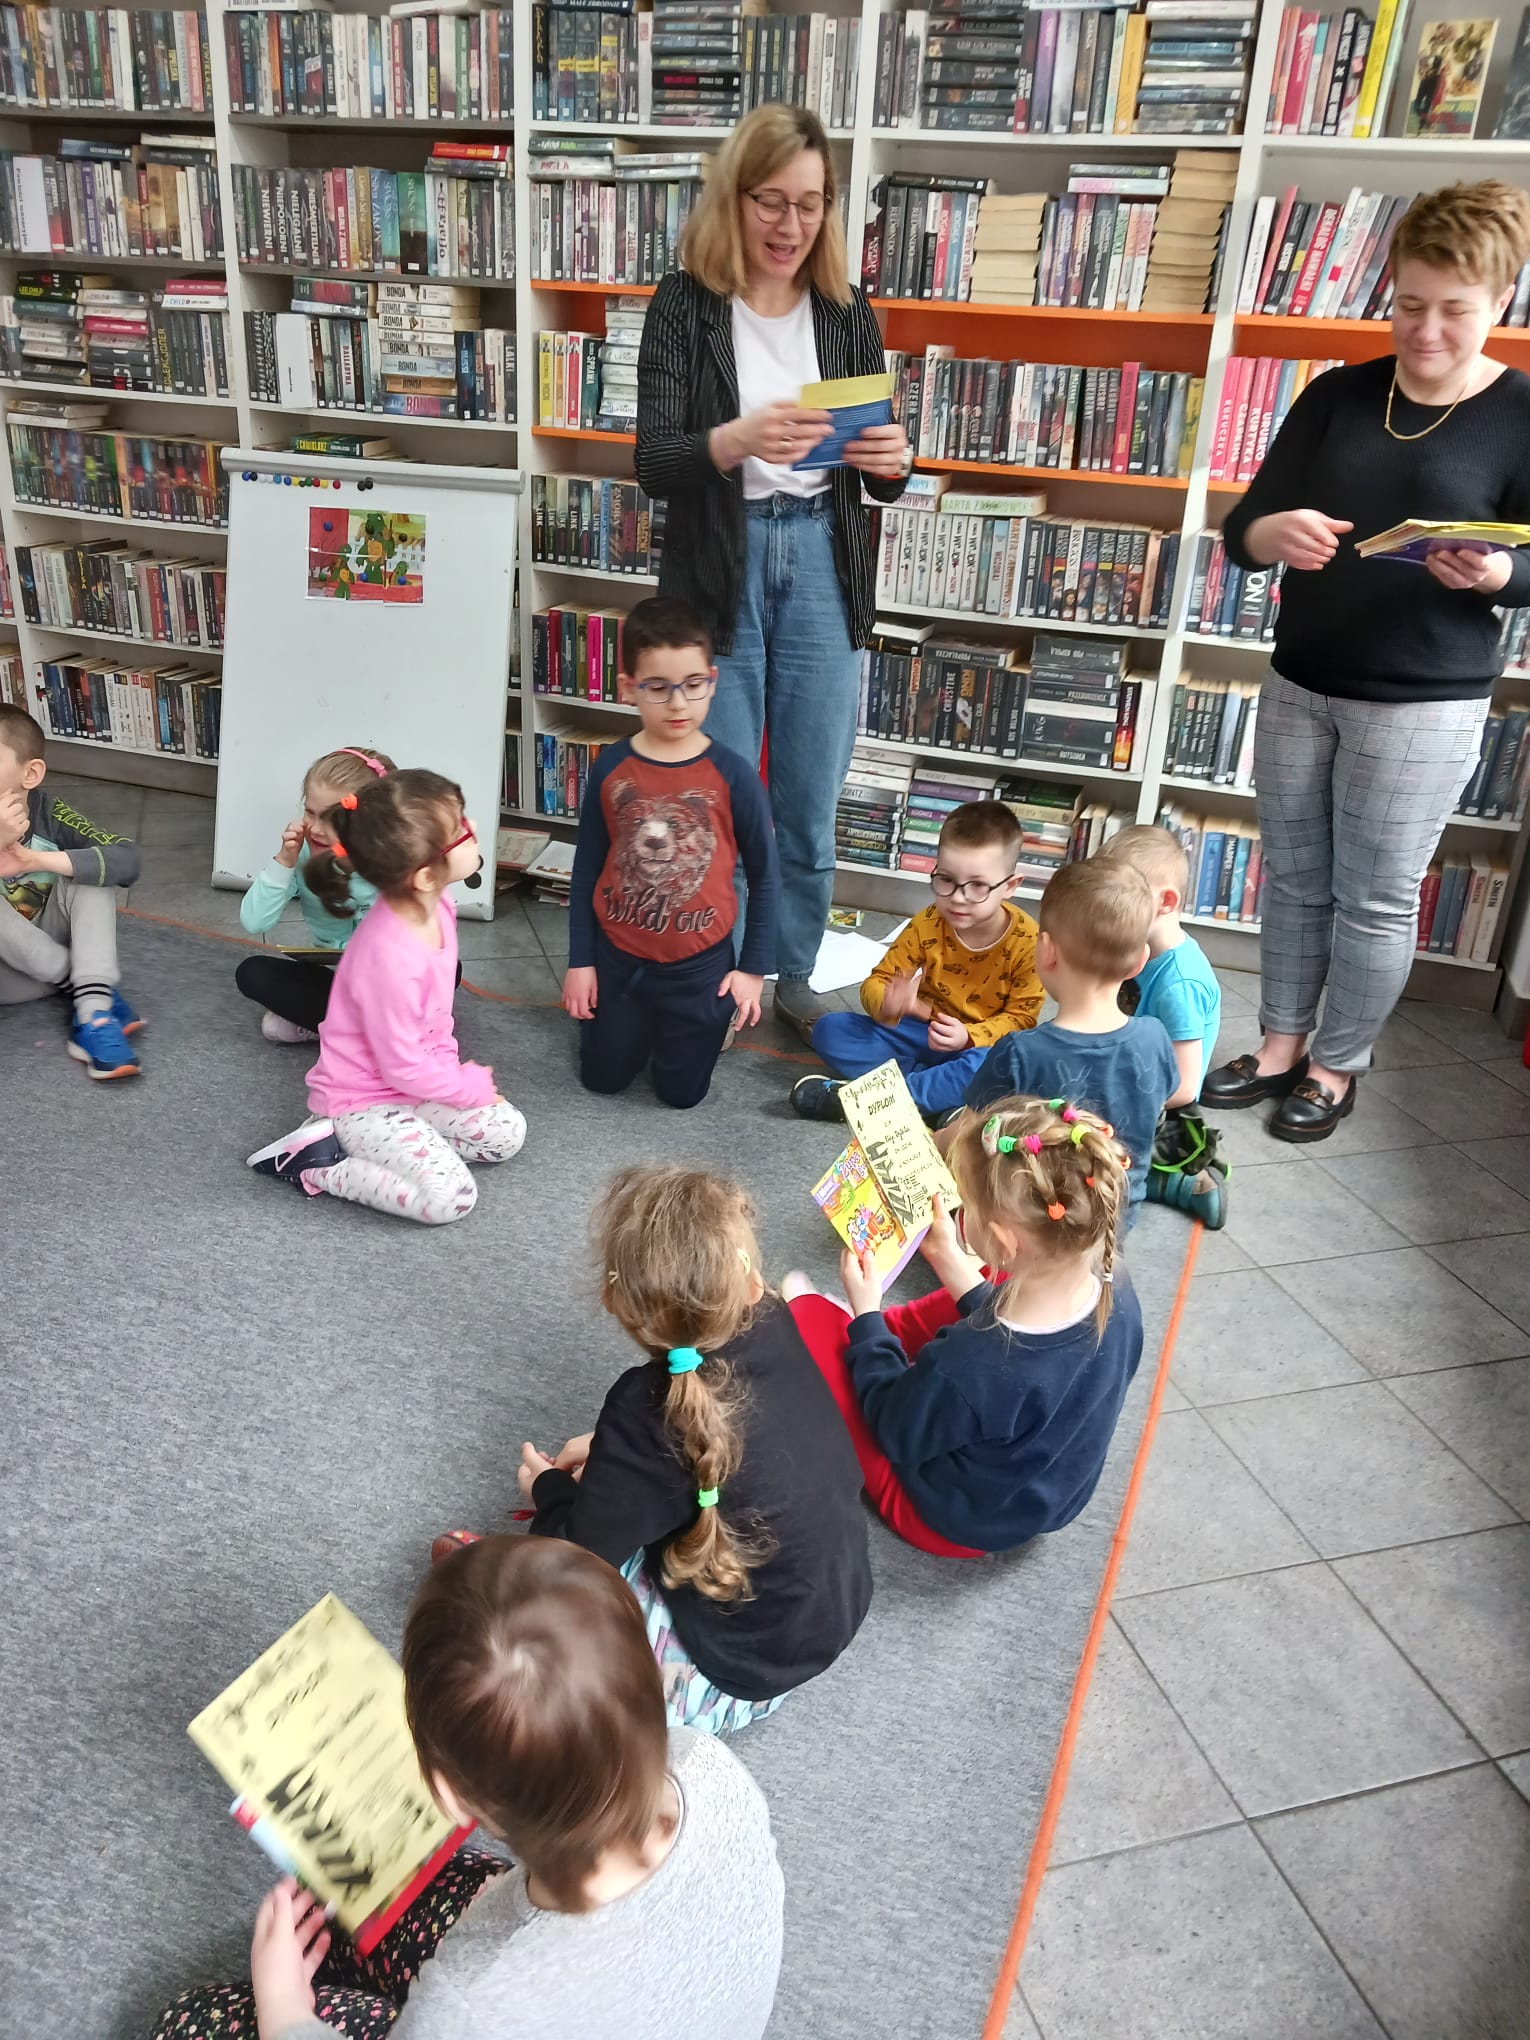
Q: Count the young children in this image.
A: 10